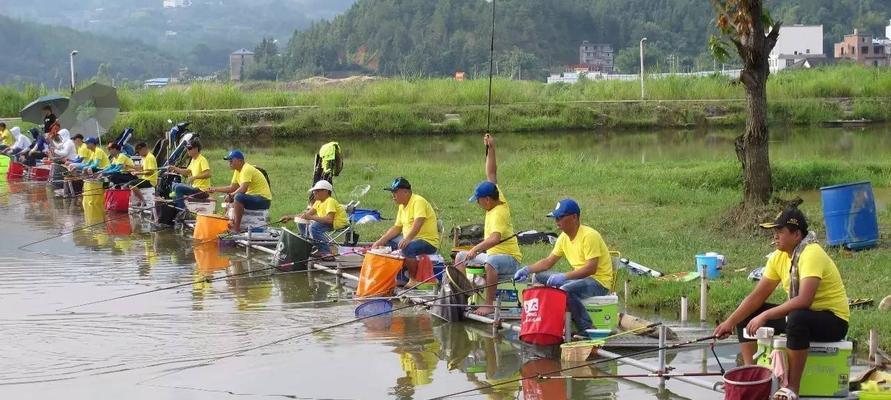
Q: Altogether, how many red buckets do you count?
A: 5